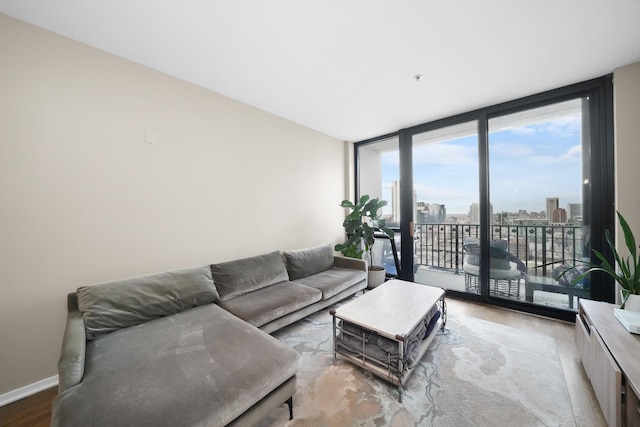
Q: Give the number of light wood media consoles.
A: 1